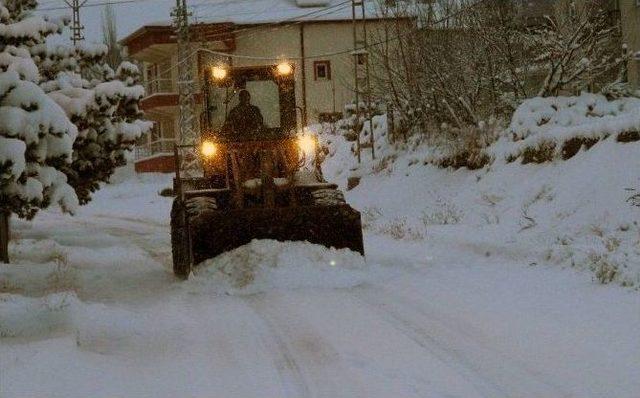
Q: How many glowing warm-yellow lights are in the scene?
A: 4